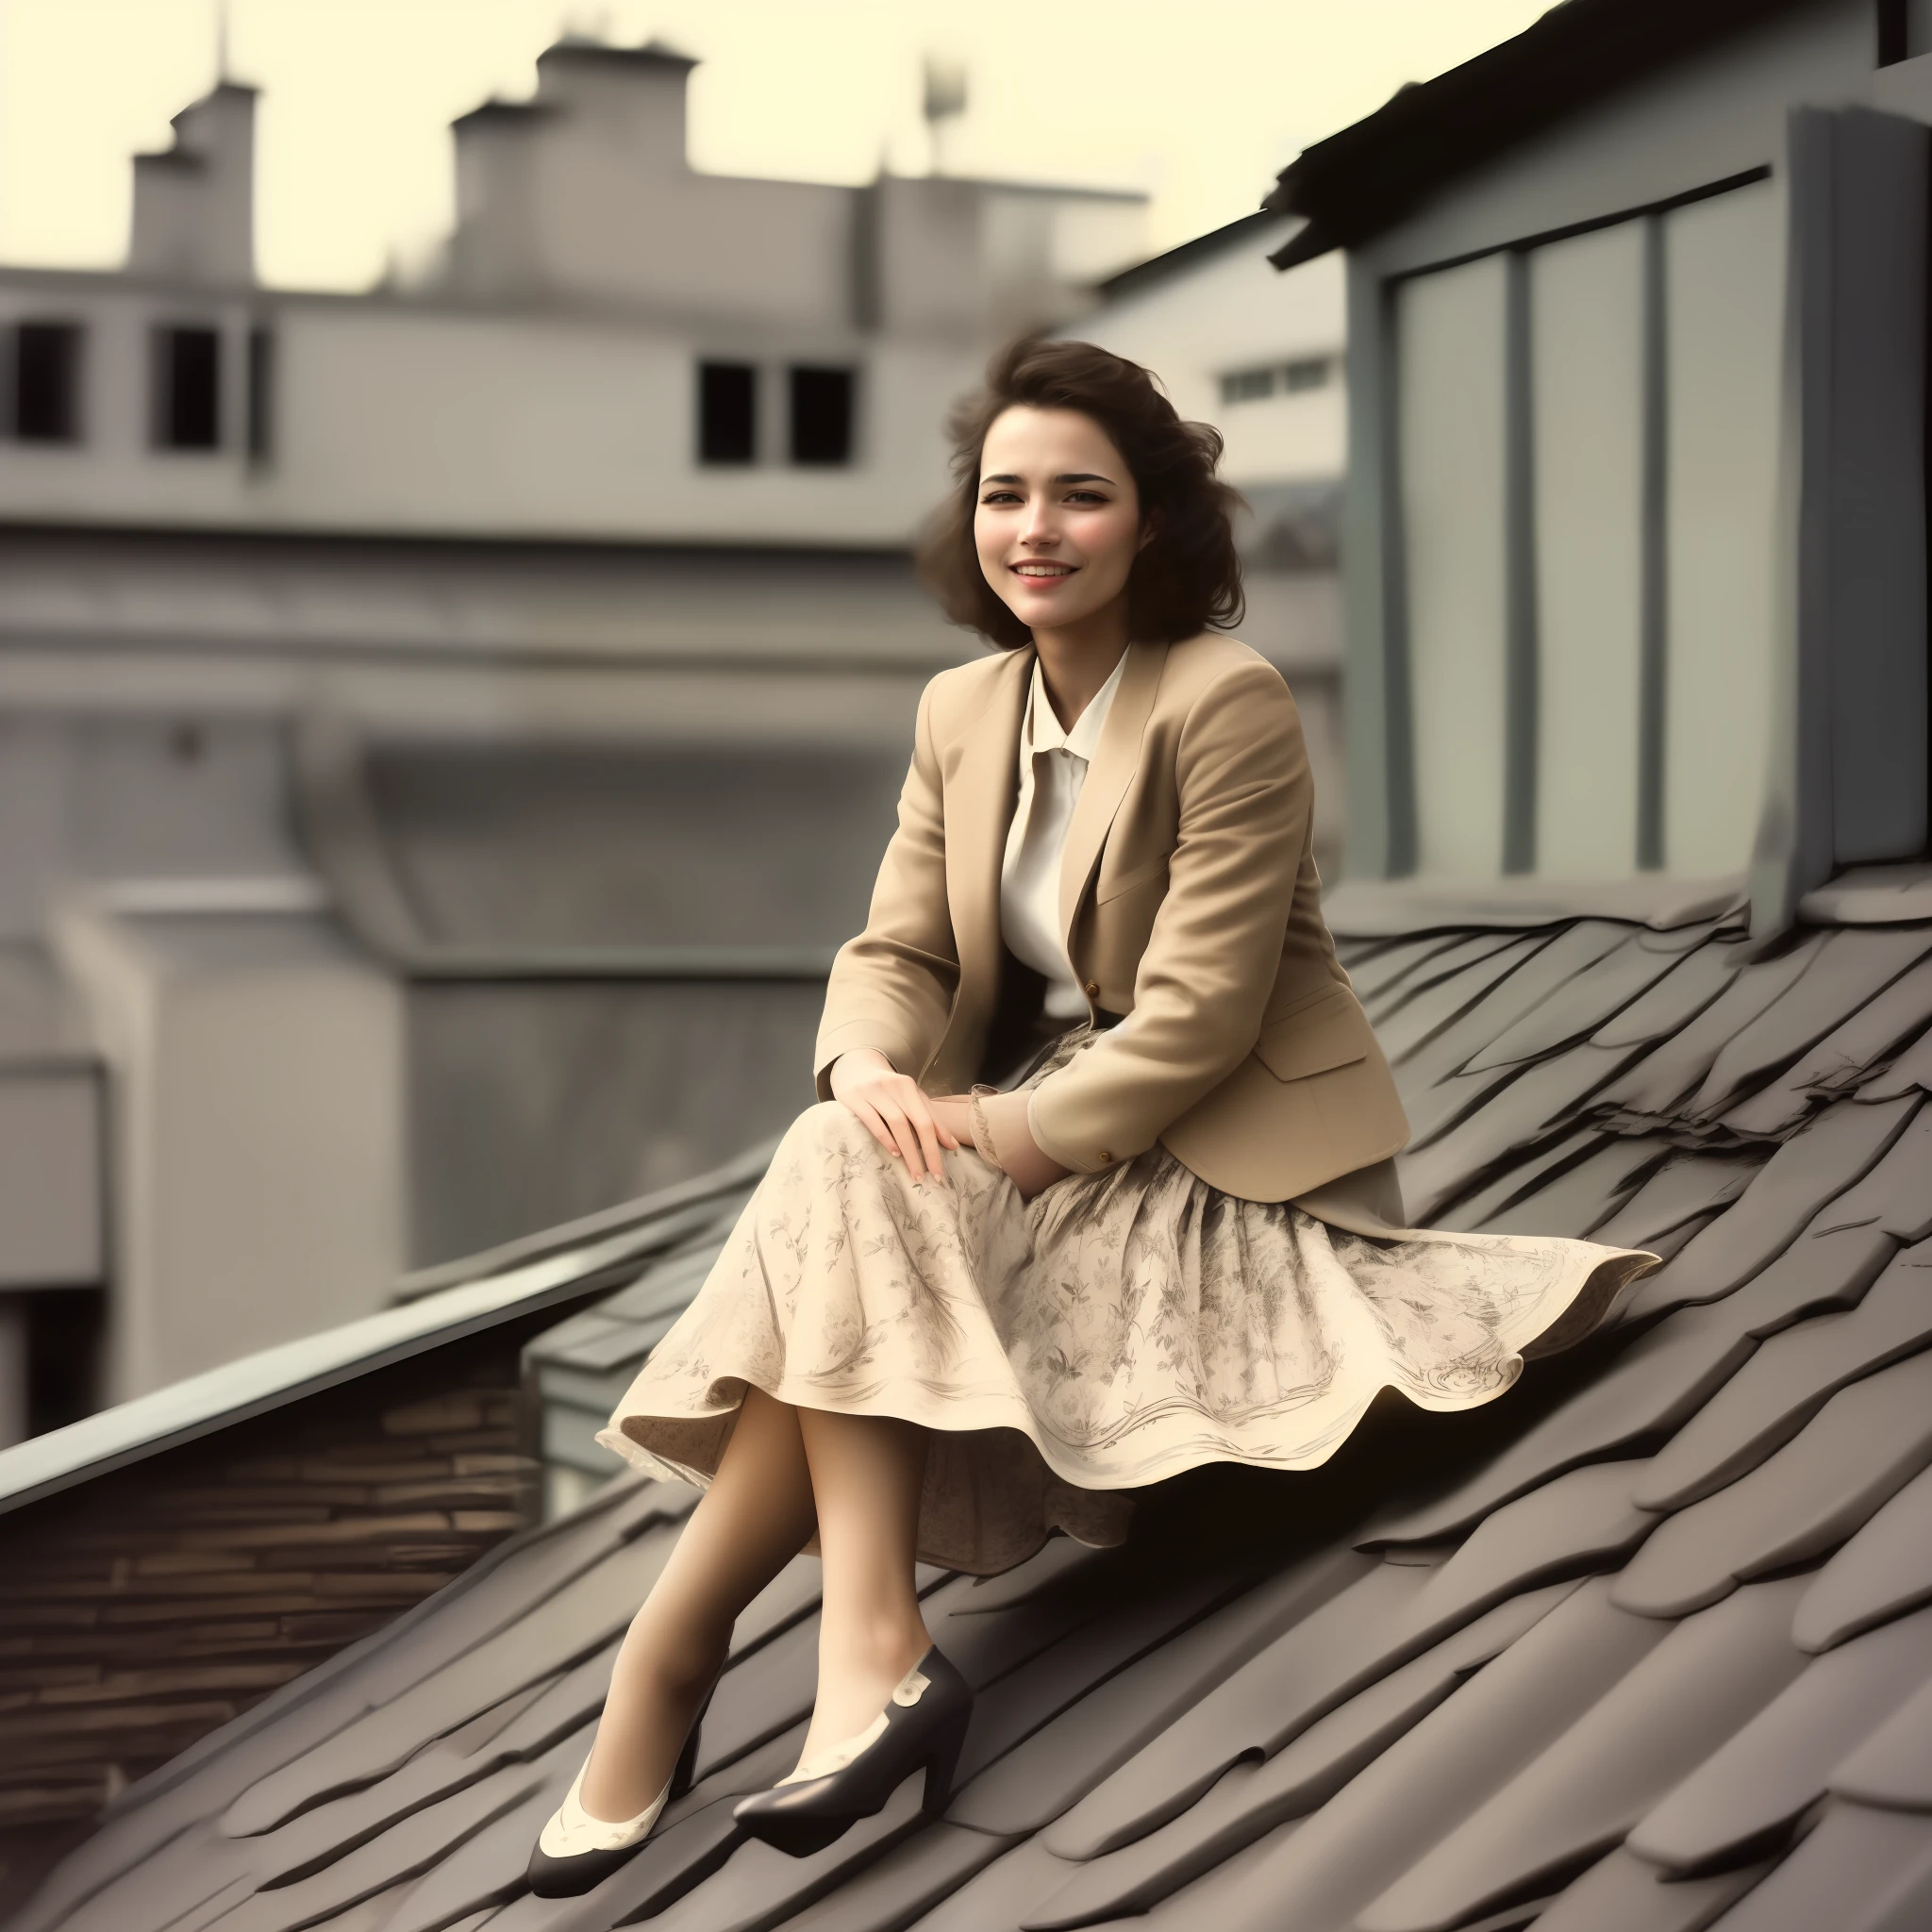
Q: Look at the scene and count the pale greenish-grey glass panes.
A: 3